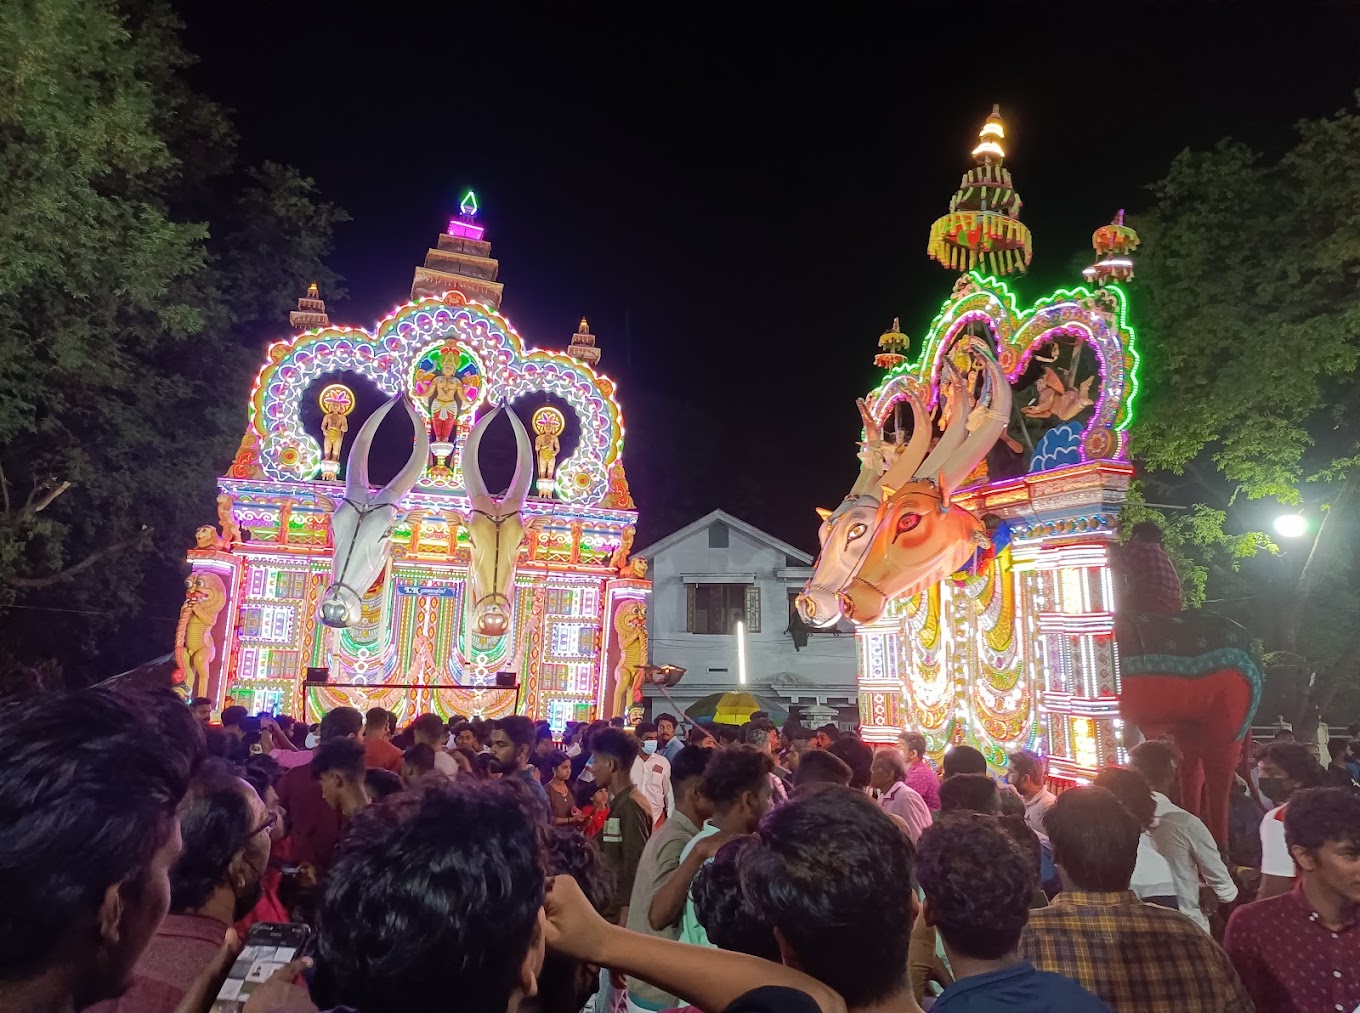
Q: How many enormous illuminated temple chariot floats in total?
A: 2